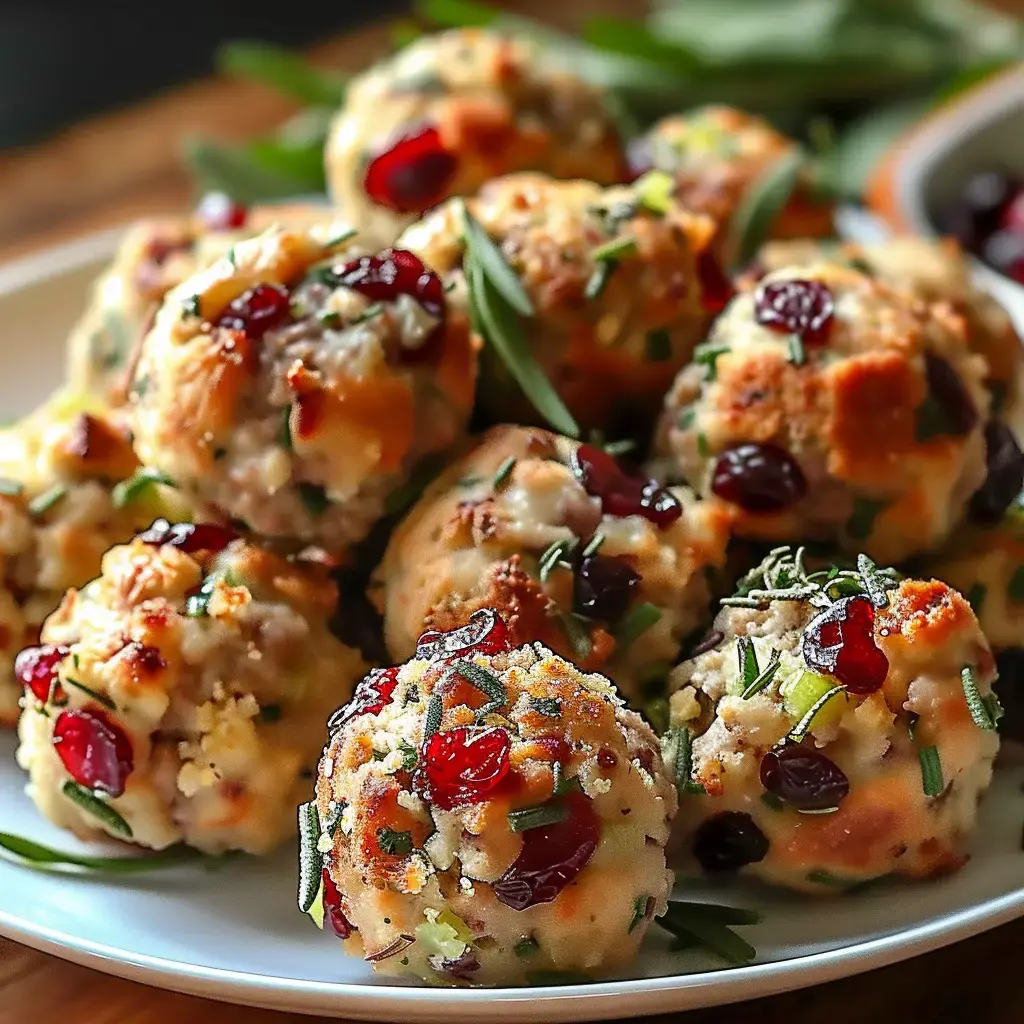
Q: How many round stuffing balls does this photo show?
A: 13